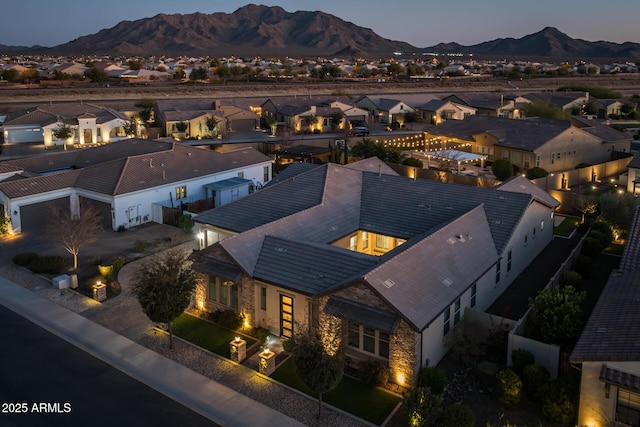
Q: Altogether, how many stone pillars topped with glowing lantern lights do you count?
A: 3